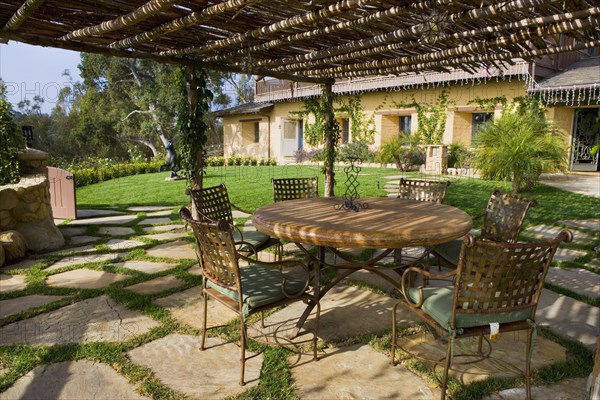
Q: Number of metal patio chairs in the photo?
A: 6